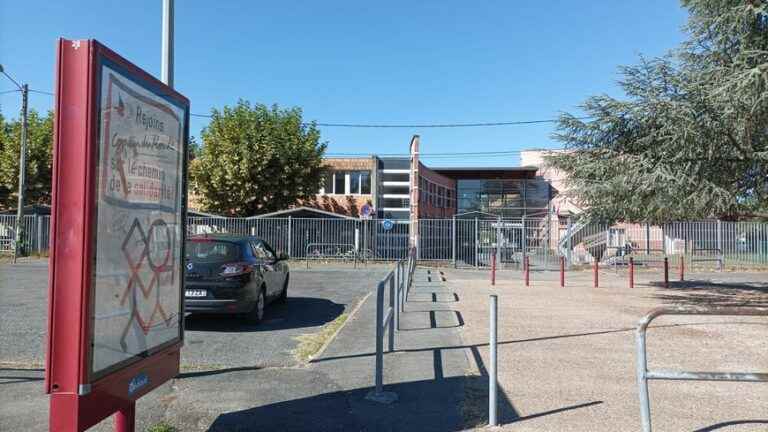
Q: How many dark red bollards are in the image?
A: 7